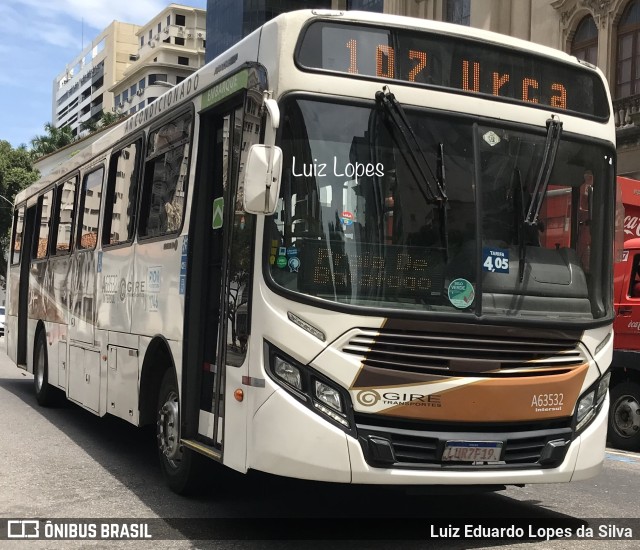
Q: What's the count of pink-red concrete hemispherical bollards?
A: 0